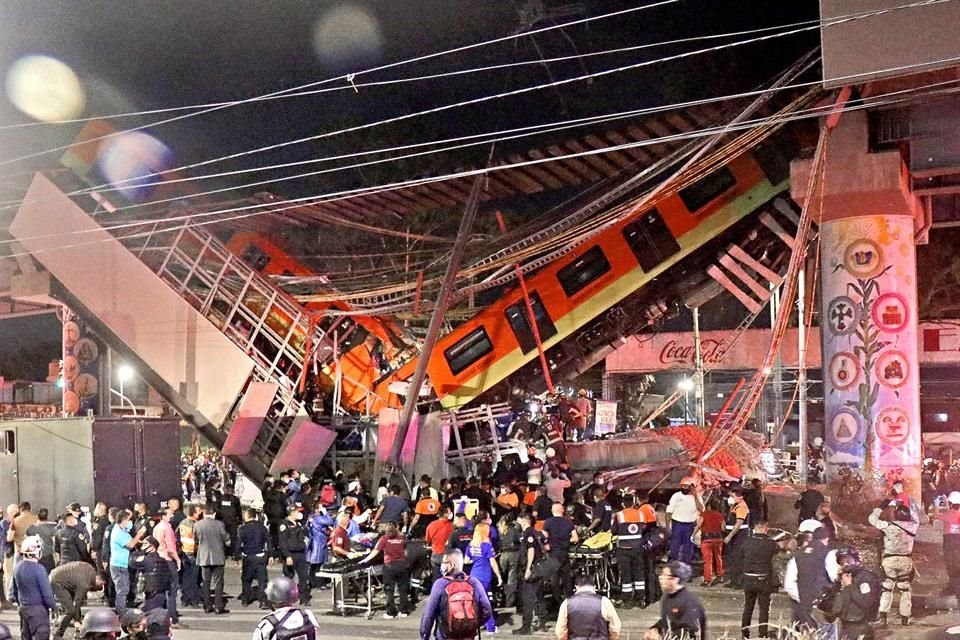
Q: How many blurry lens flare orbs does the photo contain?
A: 3